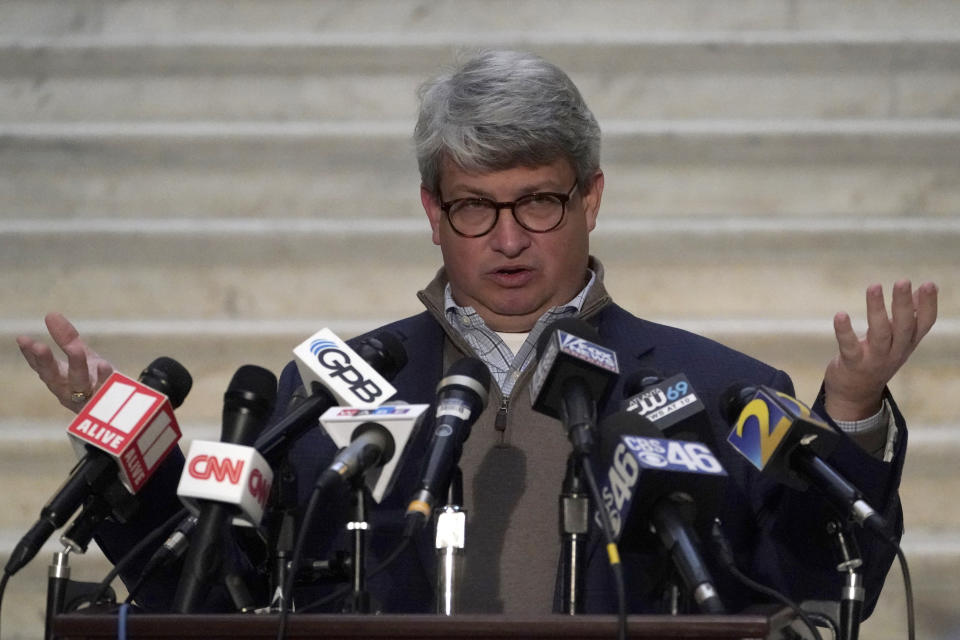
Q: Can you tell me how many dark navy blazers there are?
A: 1